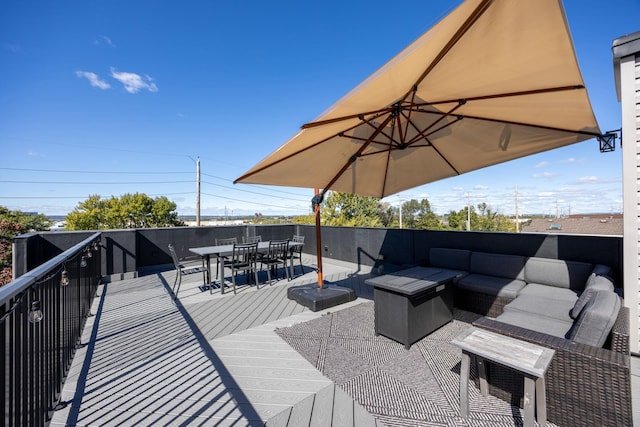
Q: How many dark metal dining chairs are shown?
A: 6